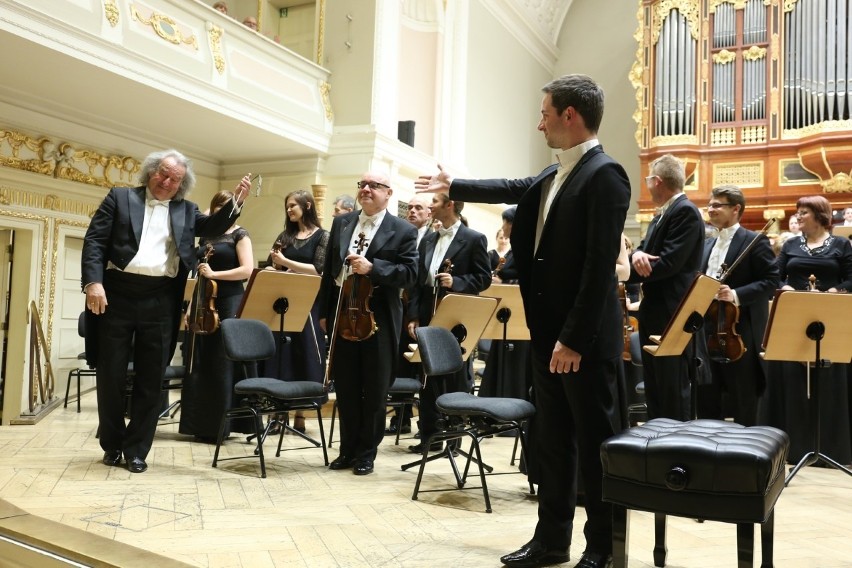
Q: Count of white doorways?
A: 2